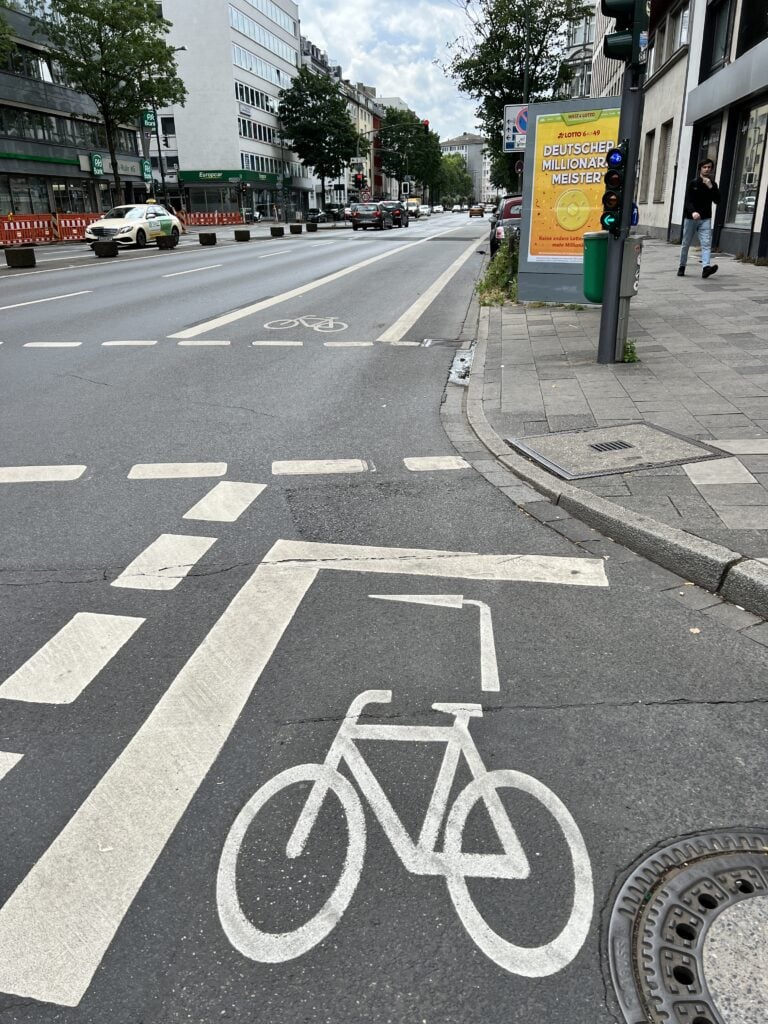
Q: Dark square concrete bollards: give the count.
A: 8